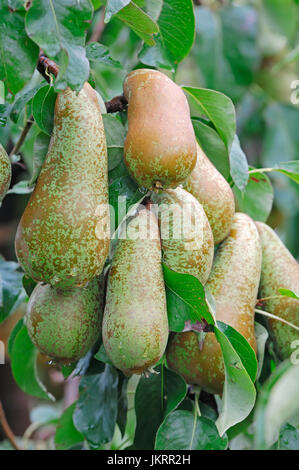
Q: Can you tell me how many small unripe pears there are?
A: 0